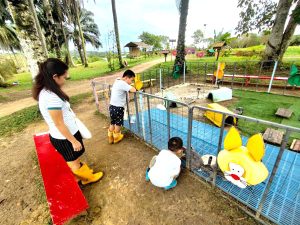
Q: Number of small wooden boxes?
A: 3